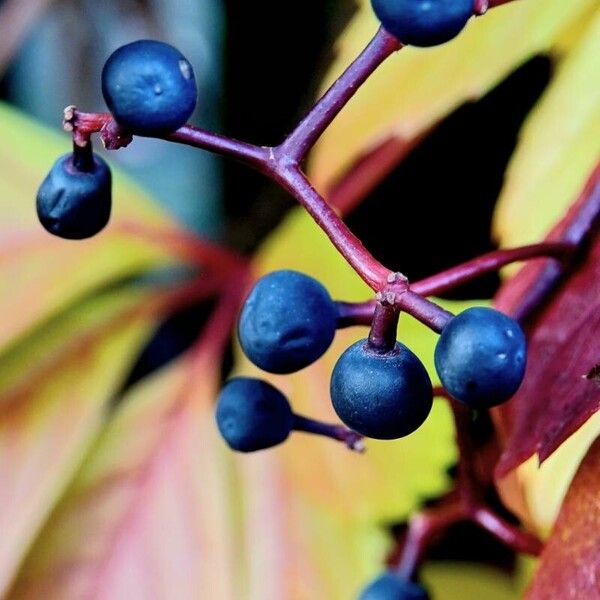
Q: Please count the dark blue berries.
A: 8